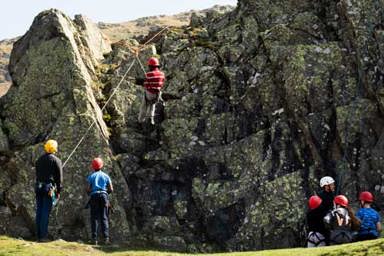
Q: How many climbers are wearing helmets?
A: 7